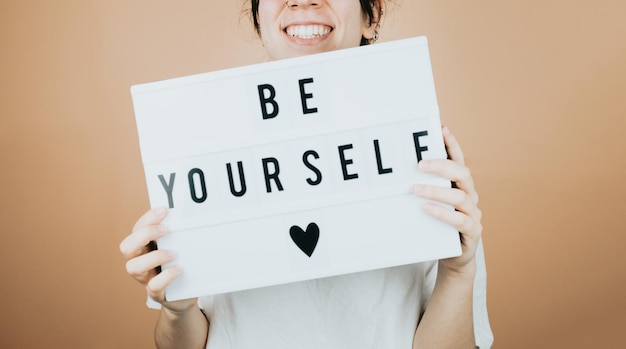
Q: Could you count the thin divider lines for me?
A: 2